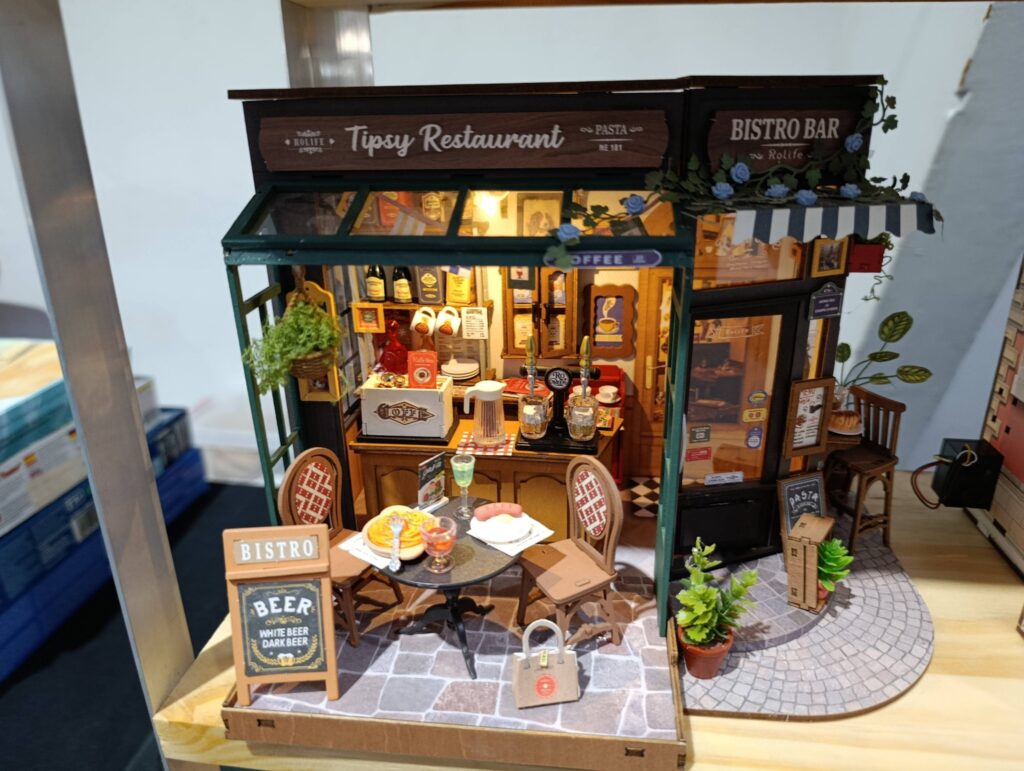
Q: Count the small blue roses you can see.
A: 9